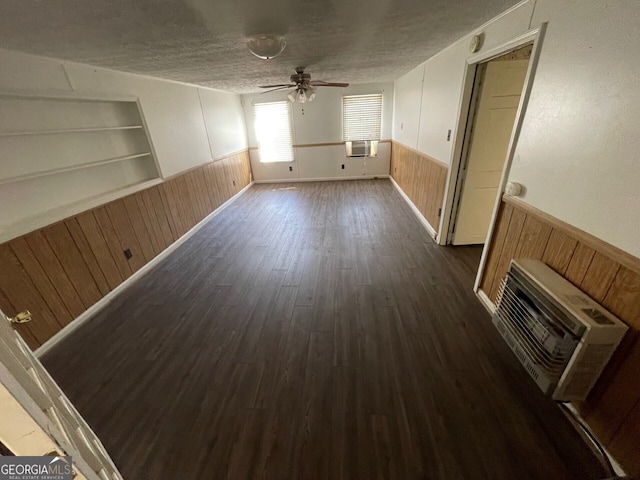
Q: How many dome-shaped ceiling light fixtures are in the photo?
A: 1